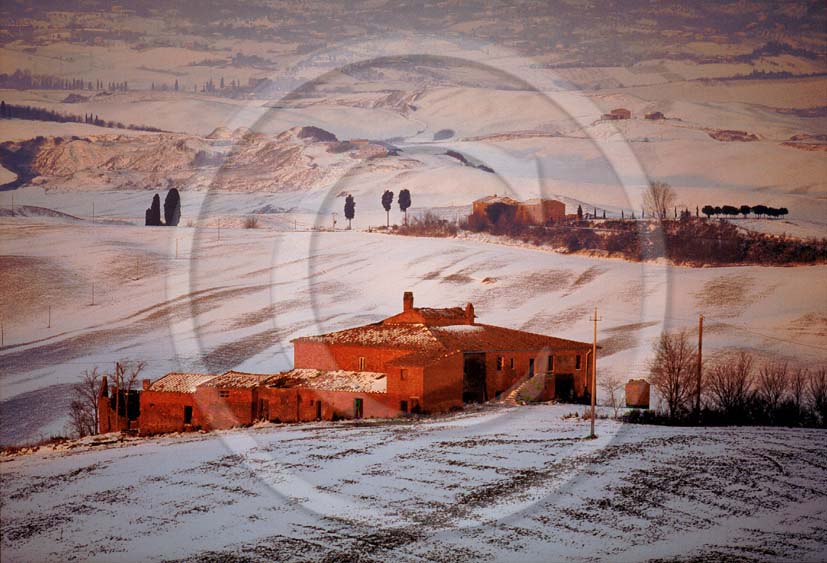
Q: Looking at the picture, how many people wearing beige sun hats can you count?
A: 0